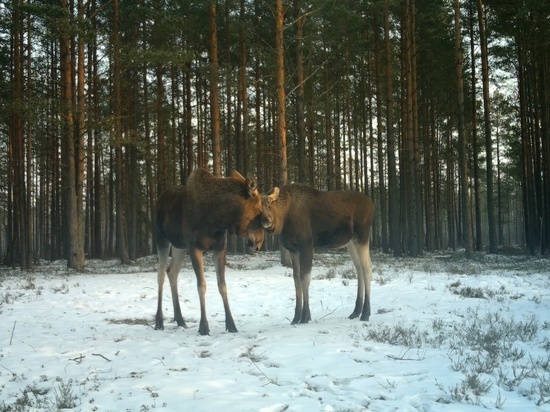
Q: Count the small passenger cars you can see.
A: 0